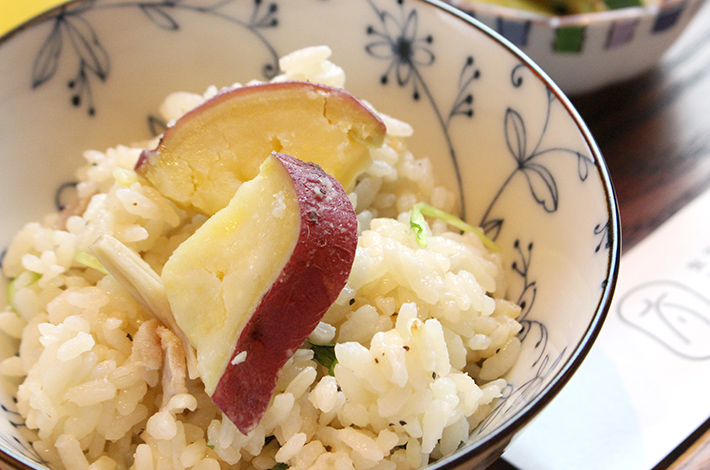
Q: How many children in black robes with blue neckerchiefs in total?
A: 0